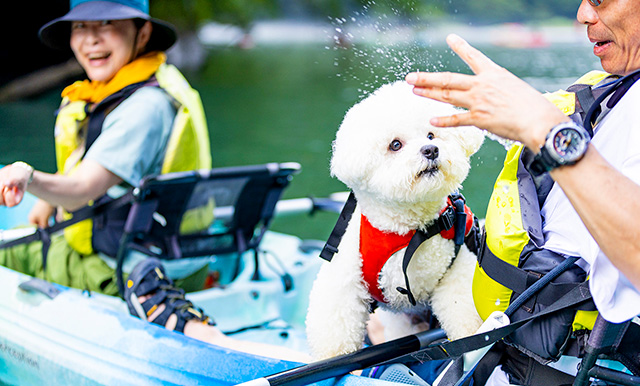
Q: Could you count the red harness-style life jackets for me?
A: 1